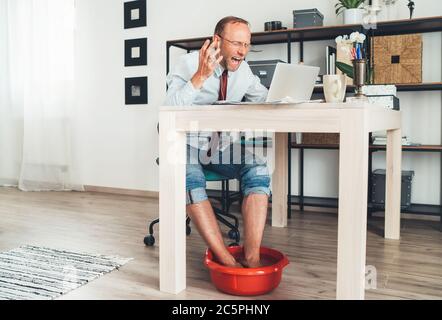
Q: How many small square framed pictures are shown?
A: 3